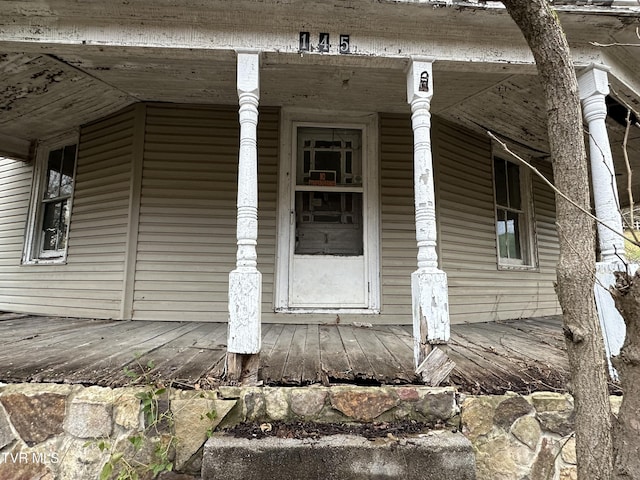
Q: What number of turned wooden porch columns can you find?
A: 3